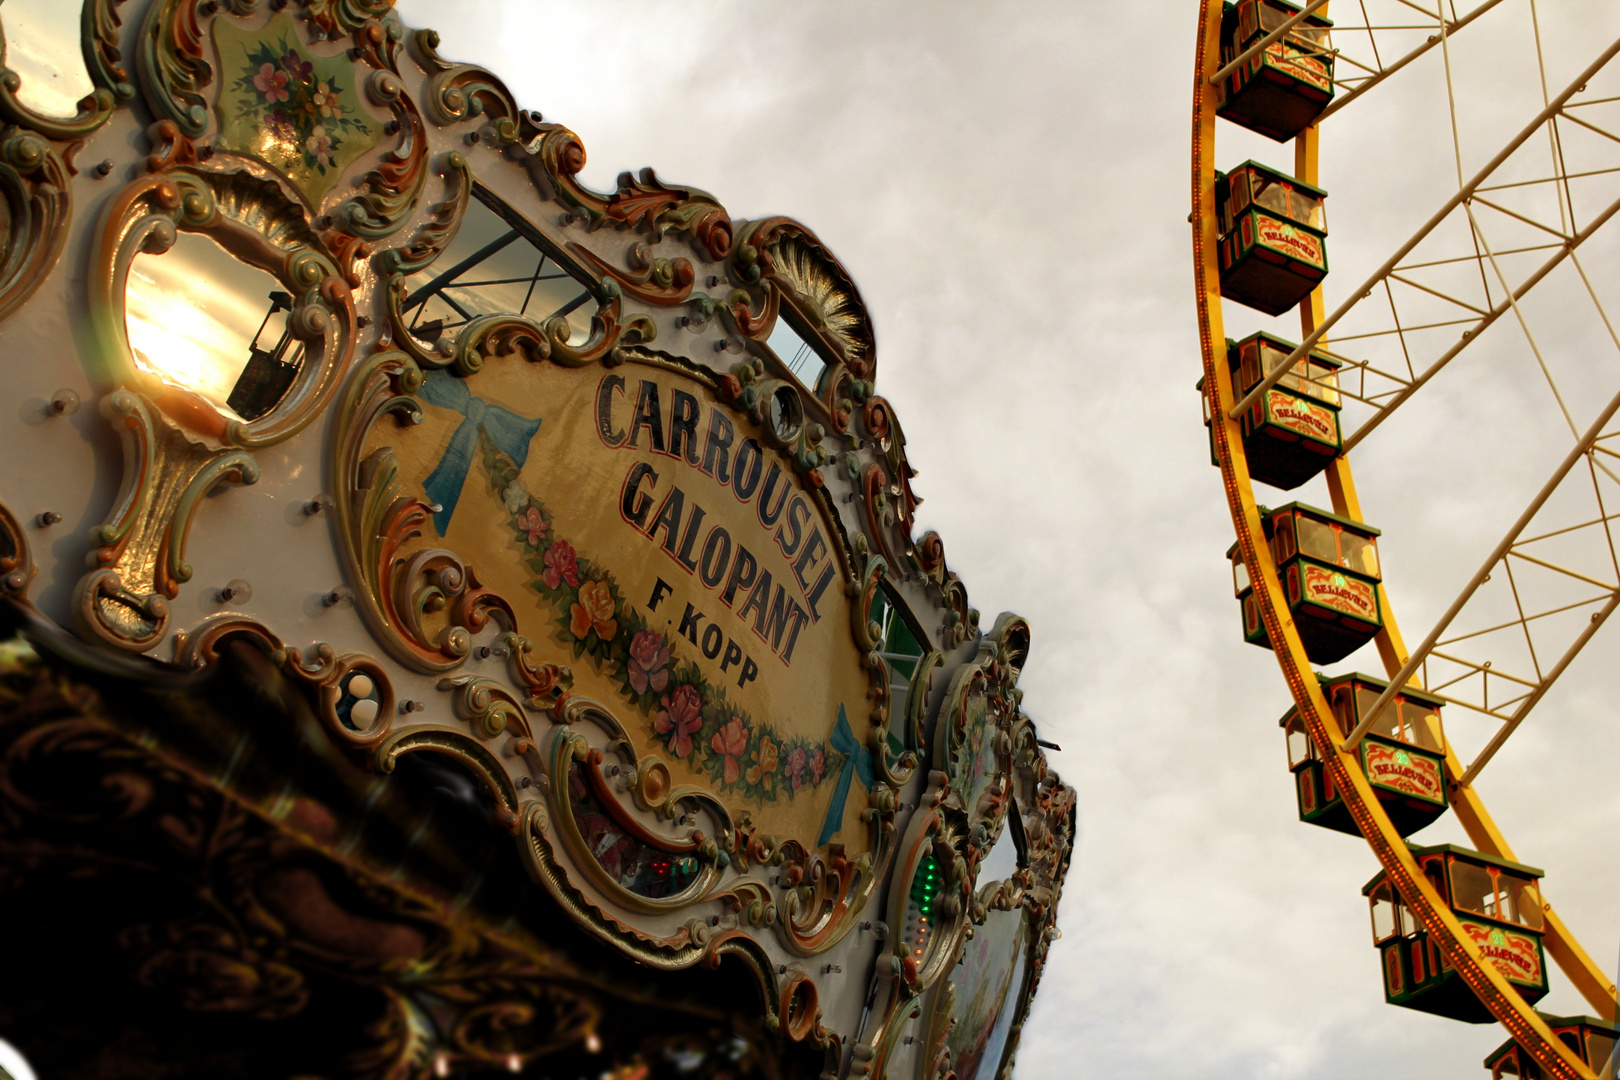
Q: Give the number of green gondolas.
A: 7